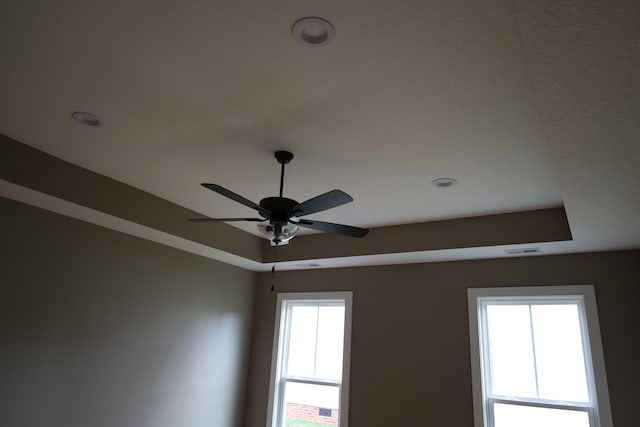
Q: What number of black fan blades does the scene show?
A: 4